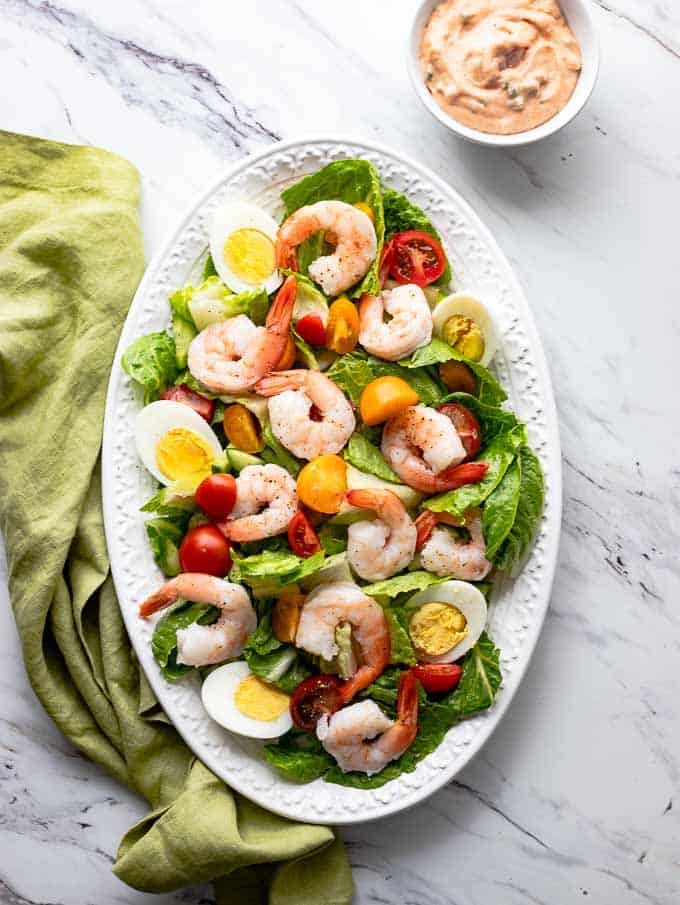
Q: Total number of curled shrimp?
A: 11